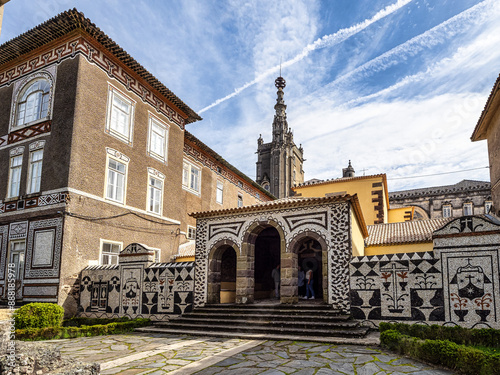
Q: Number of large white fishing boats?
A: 0